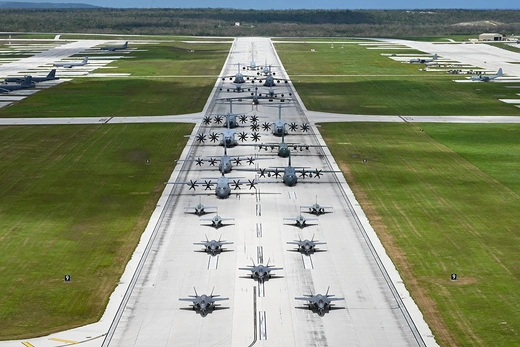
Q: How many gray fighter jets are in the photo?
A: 9